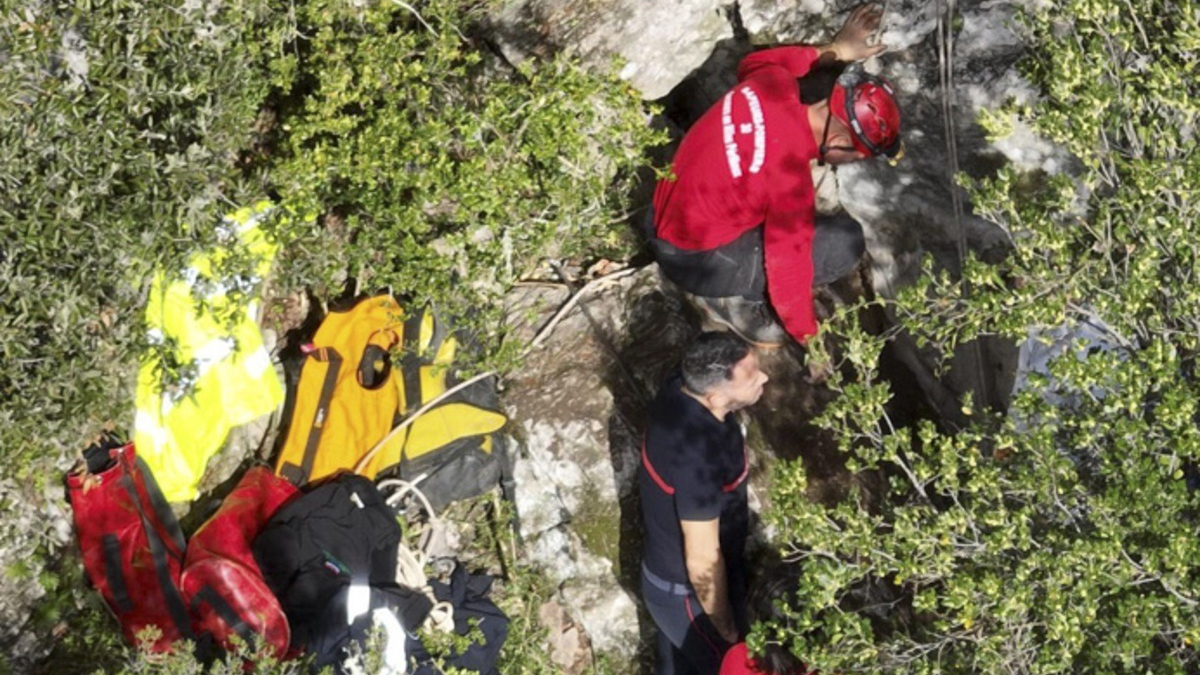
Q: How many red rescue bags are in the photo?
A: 2